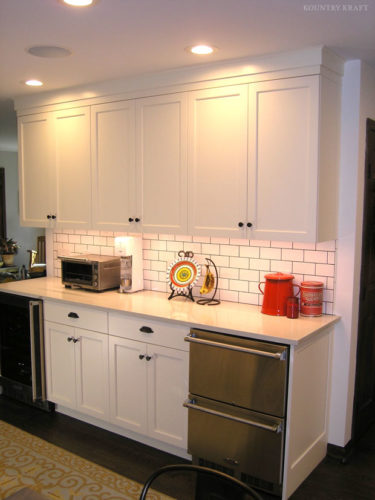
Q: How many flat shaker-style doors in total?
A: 10